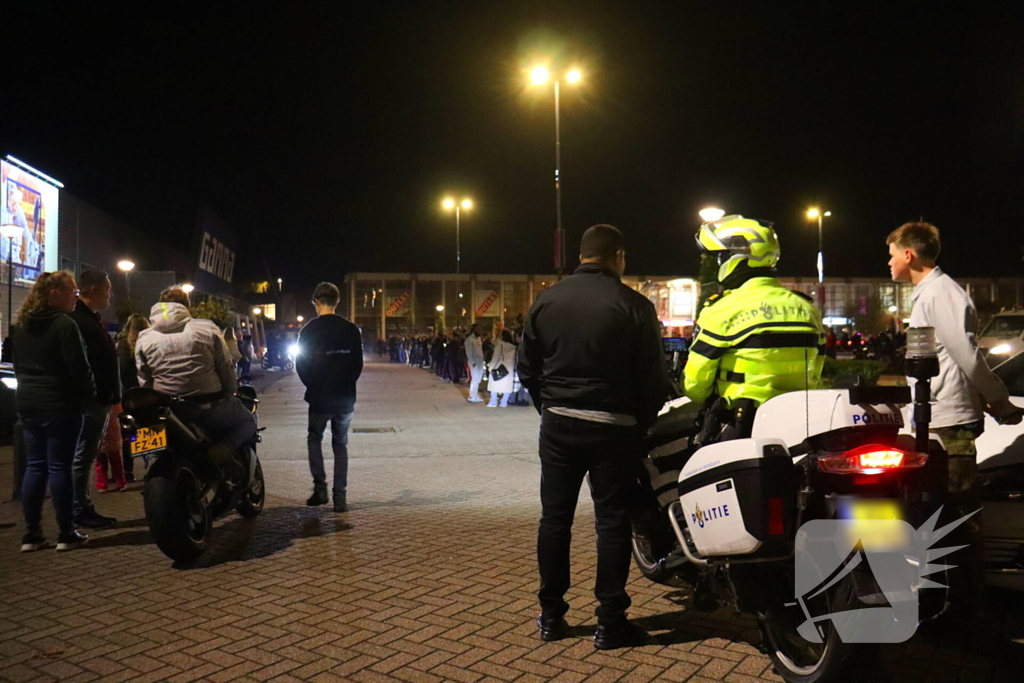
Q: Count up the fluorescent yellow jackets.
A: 1